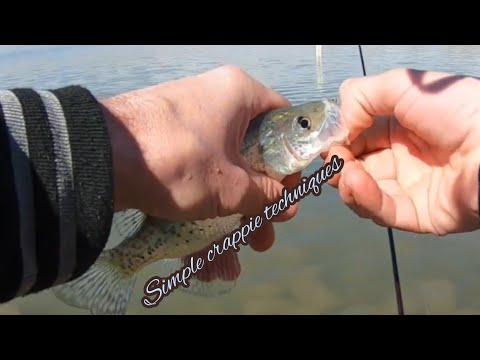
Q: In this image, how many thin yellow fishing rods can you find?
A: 0